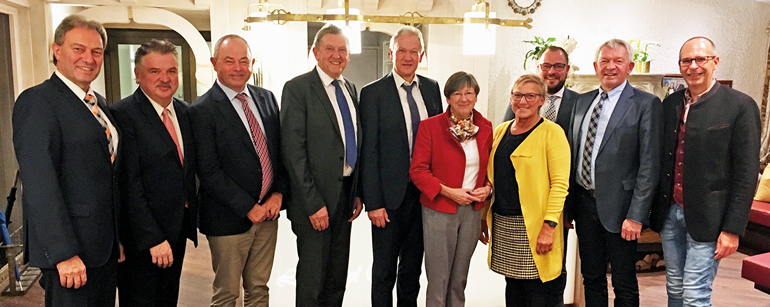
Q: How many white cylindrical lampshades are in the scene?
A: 3